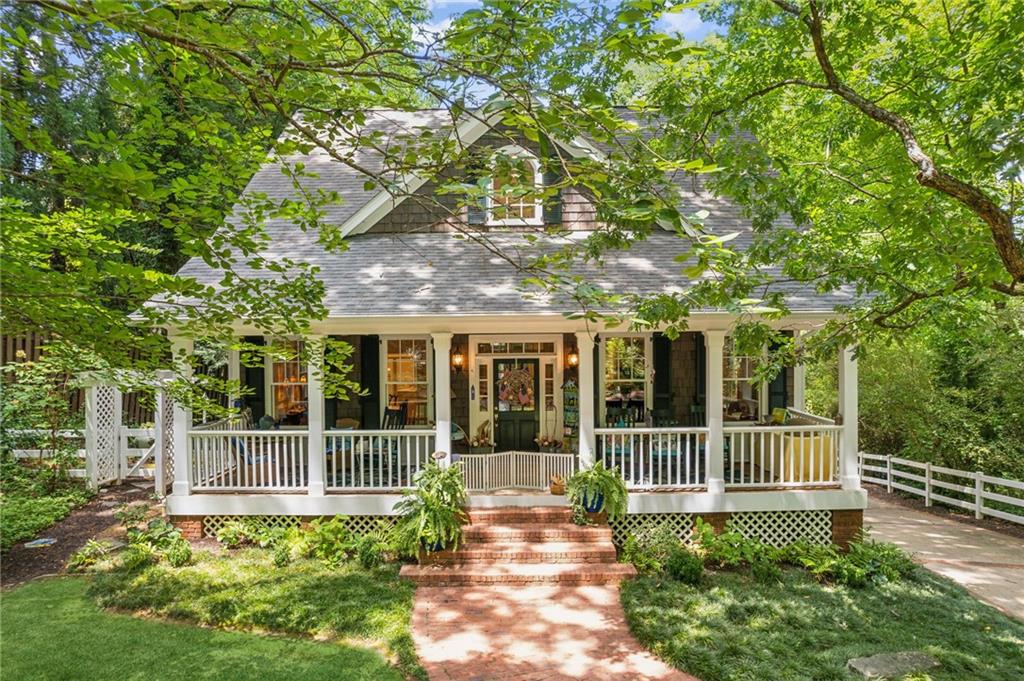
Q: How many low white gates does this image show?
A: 2